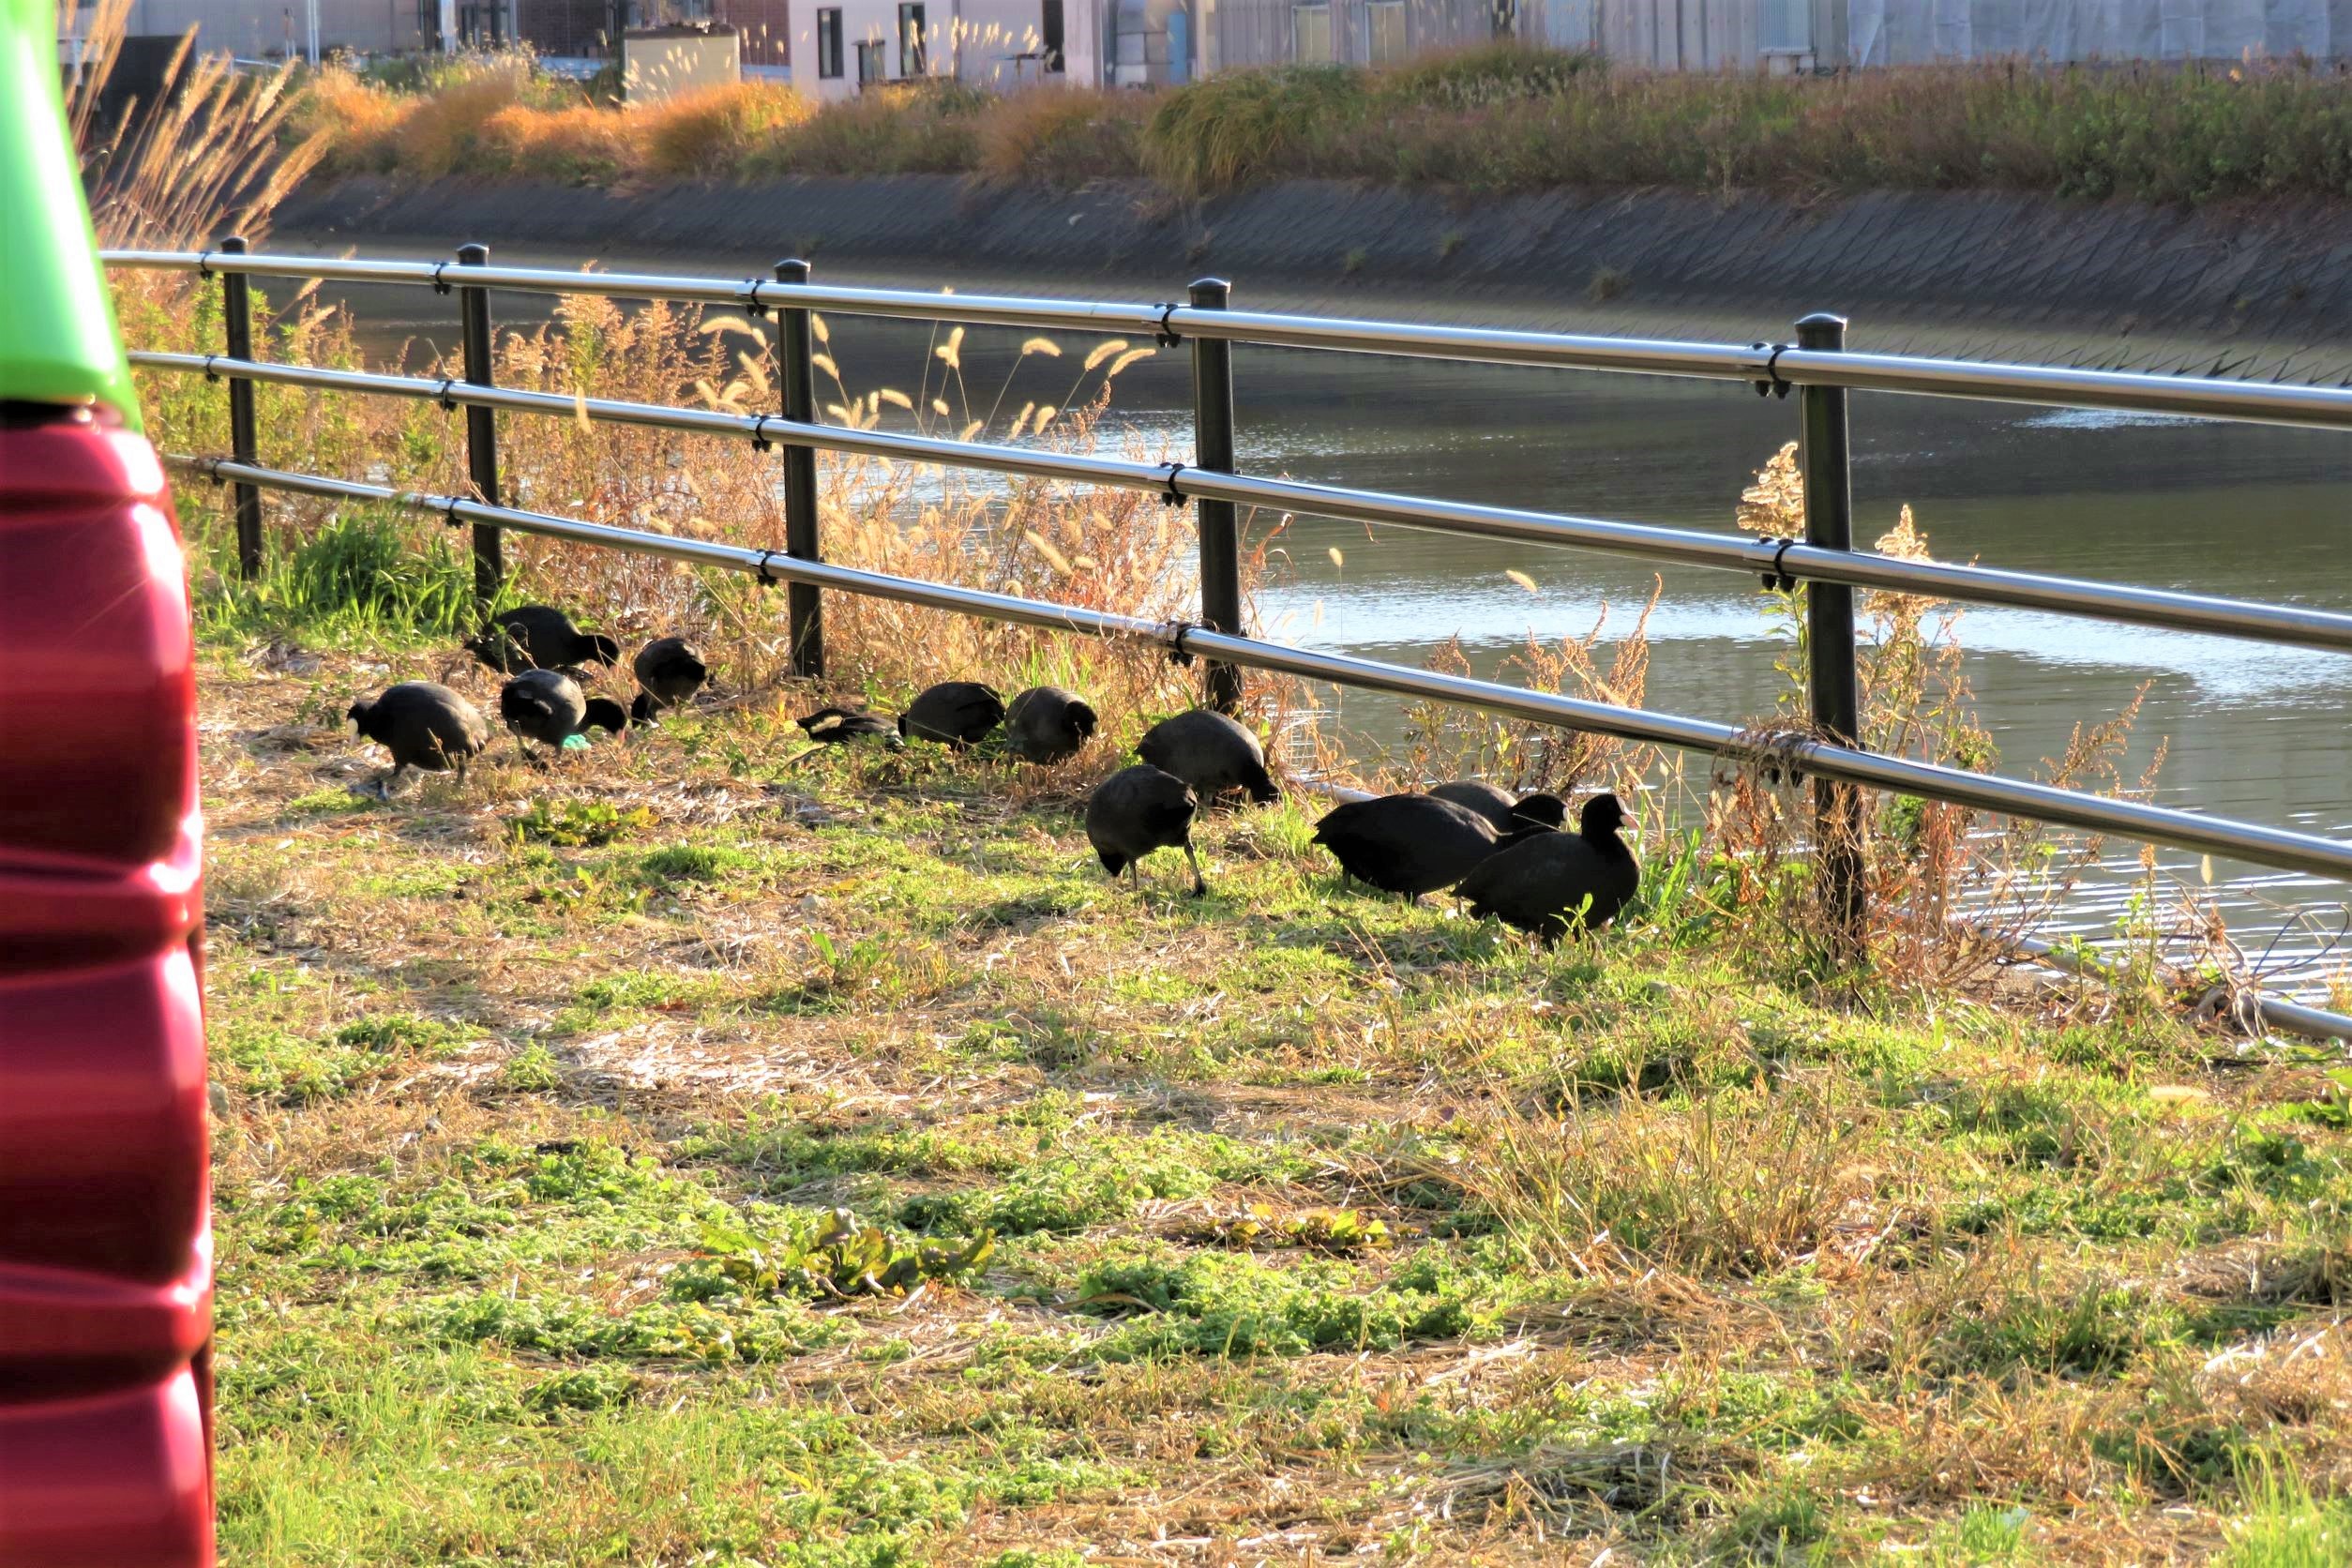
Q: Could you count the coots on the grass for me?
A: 11